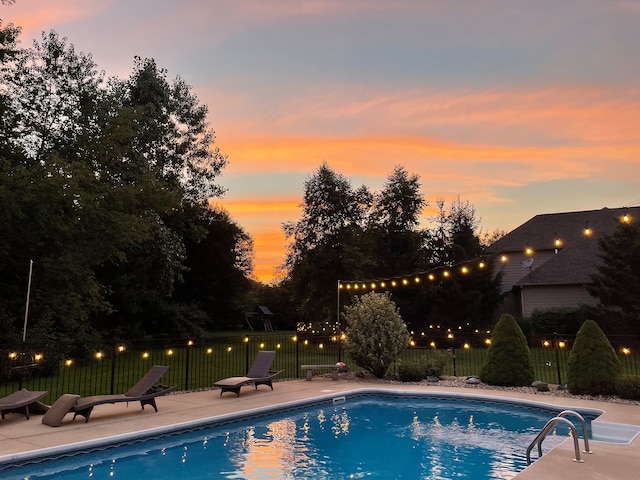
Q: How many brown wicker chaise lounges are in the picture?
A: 3